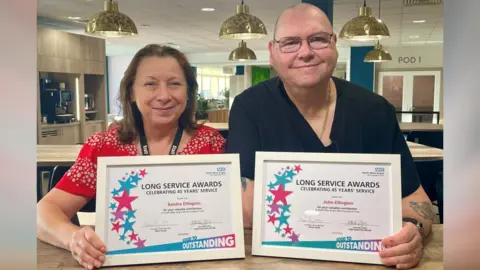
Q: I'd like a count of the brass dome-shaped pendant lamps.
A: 5